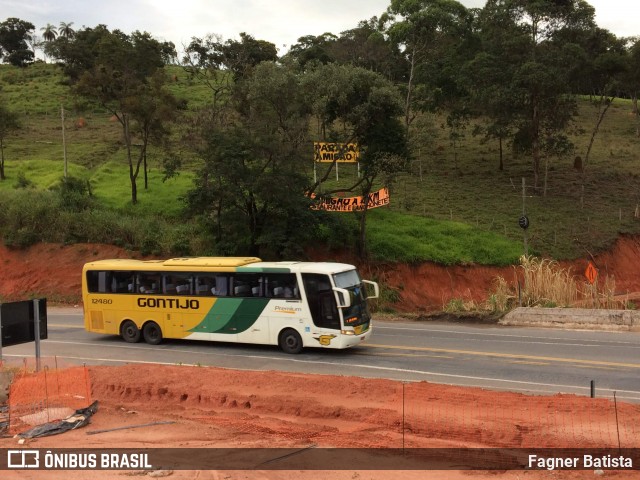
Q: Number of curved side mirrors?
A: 2